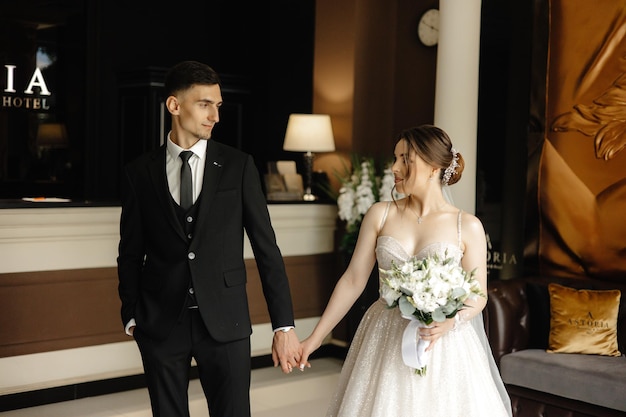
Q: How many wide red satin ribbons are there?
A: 0